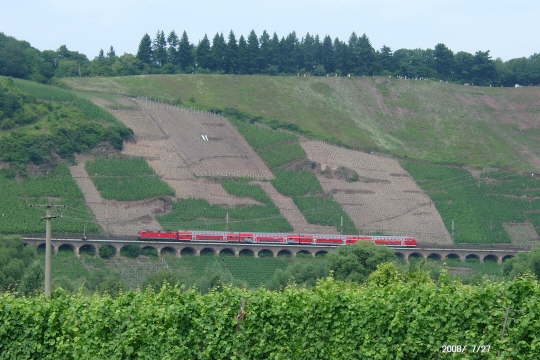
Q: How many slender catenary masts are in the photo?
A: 4